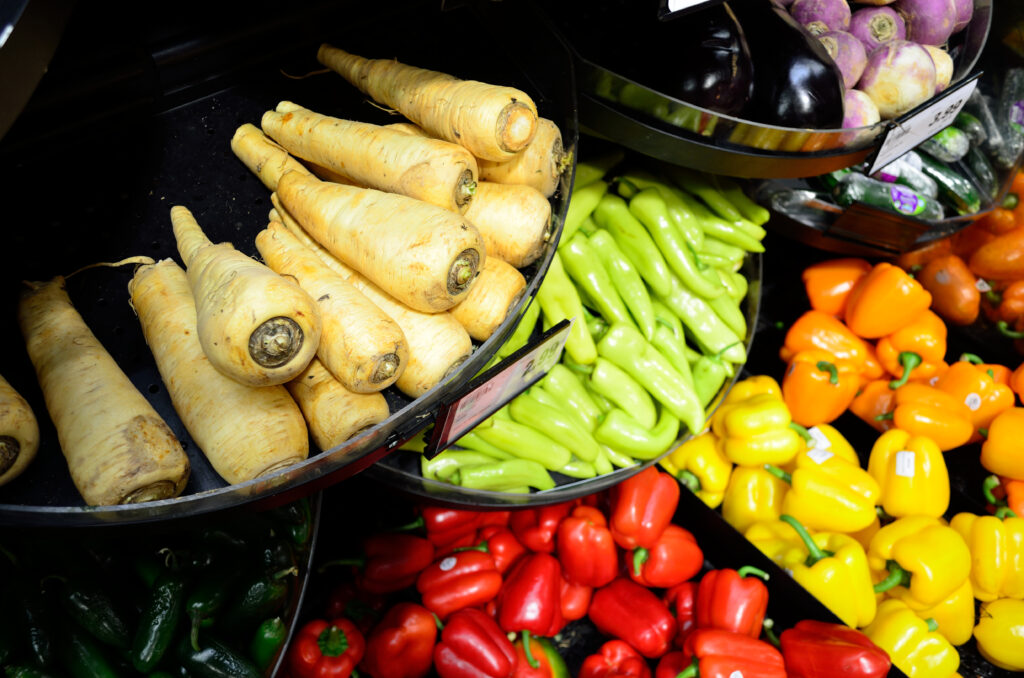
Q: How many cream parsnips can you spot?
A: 13